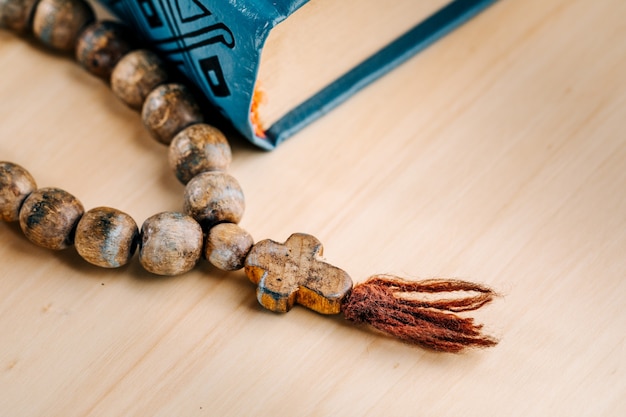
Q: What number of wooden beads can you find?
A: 12